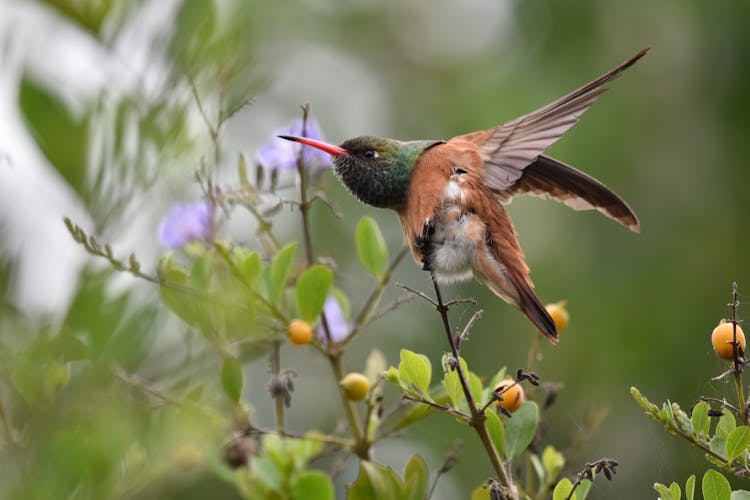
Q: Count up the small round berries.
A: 5